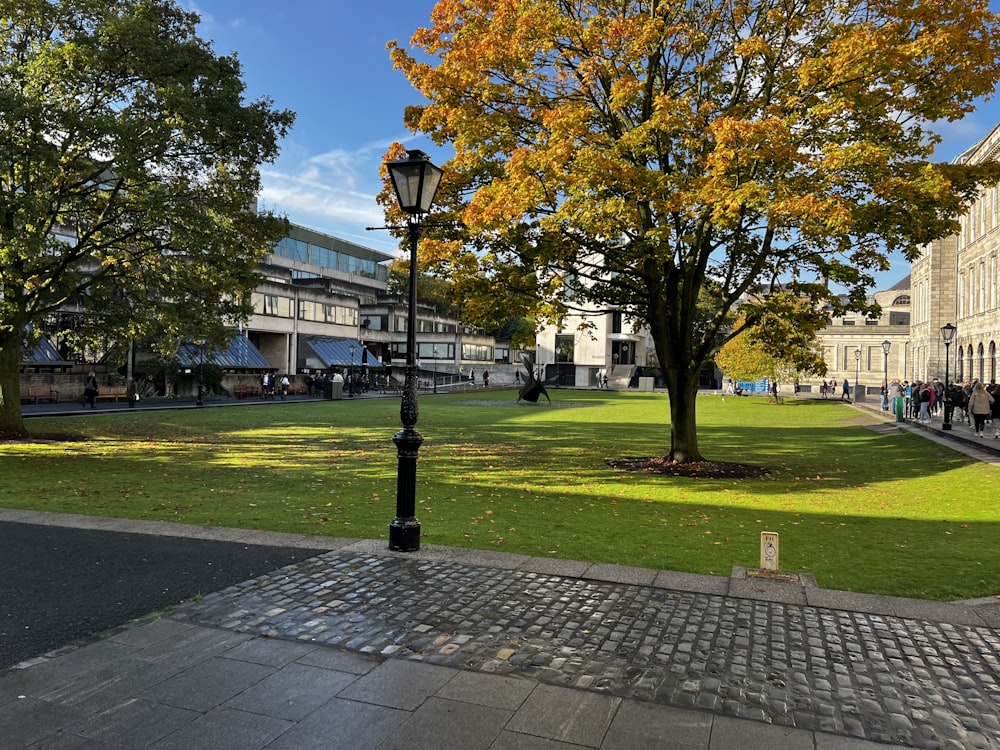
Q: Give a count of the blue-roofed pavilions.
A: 3